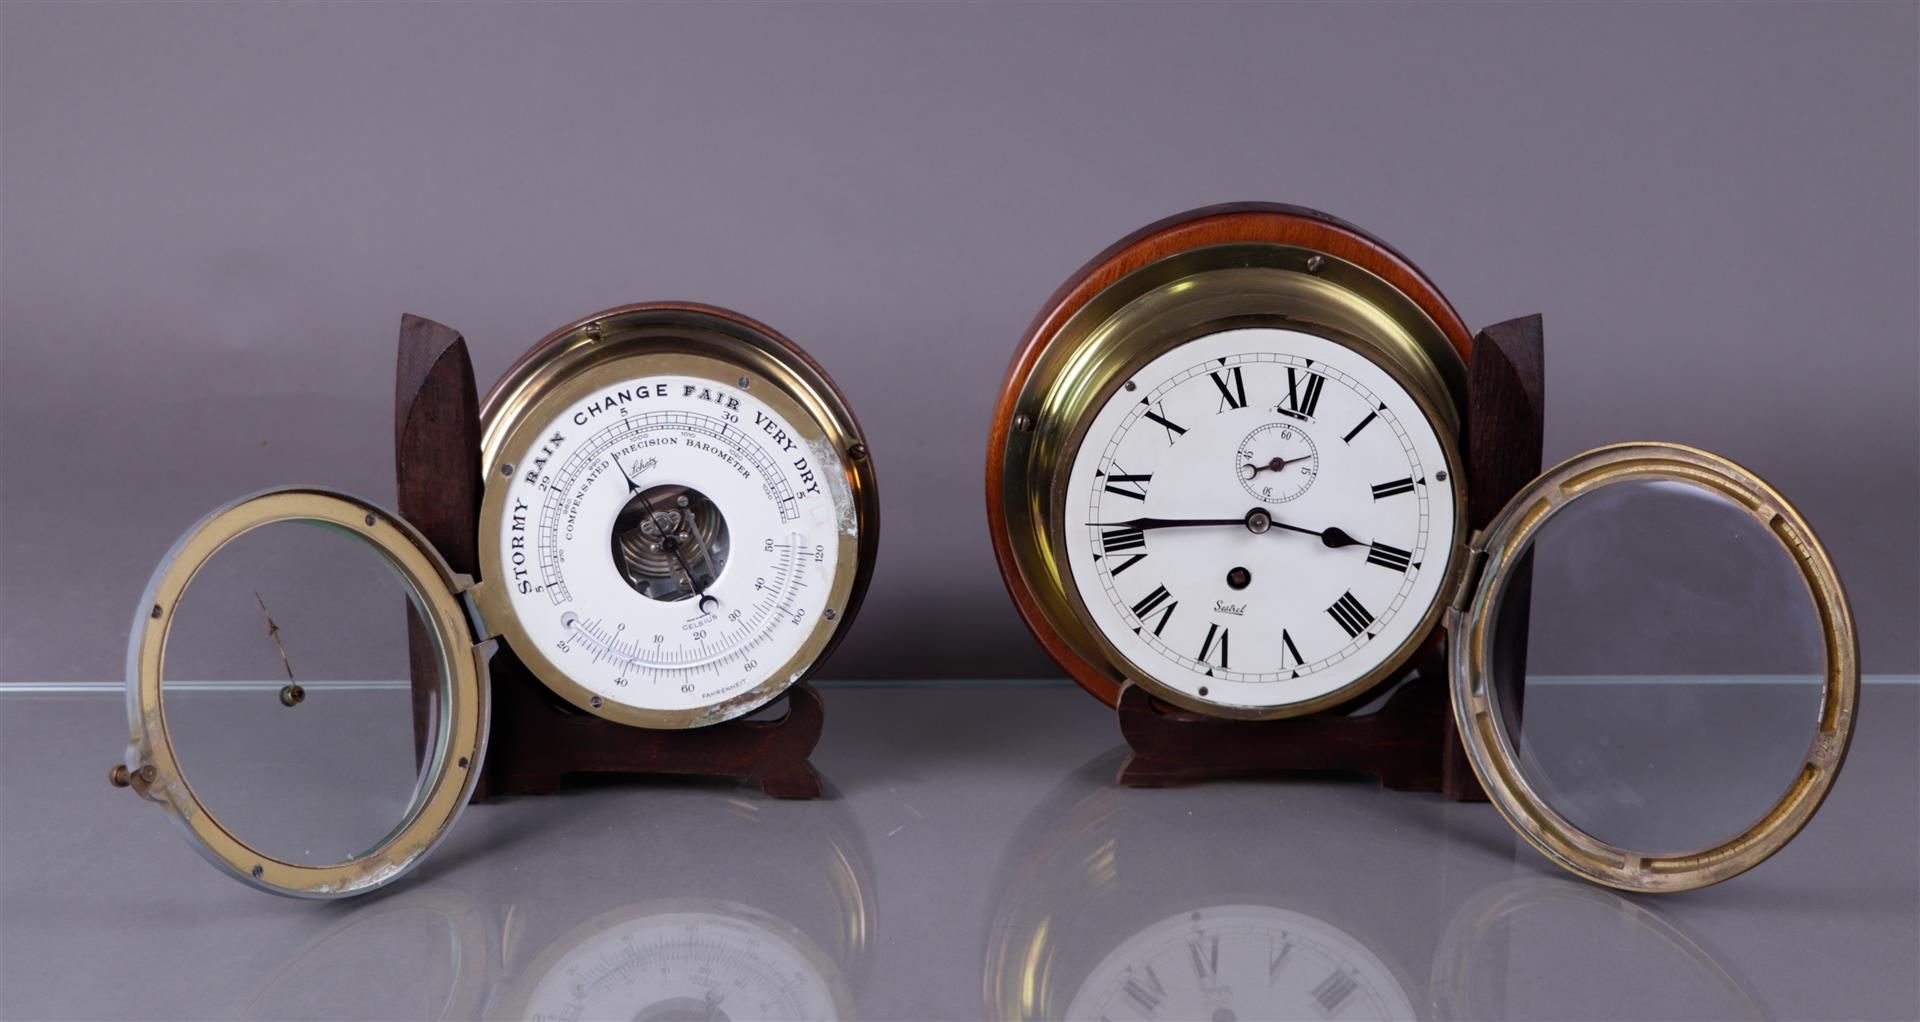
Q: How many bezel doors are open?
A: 2